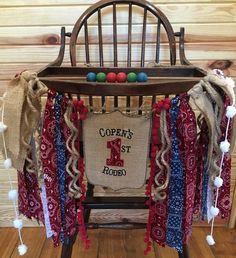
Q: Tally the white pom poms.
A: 11